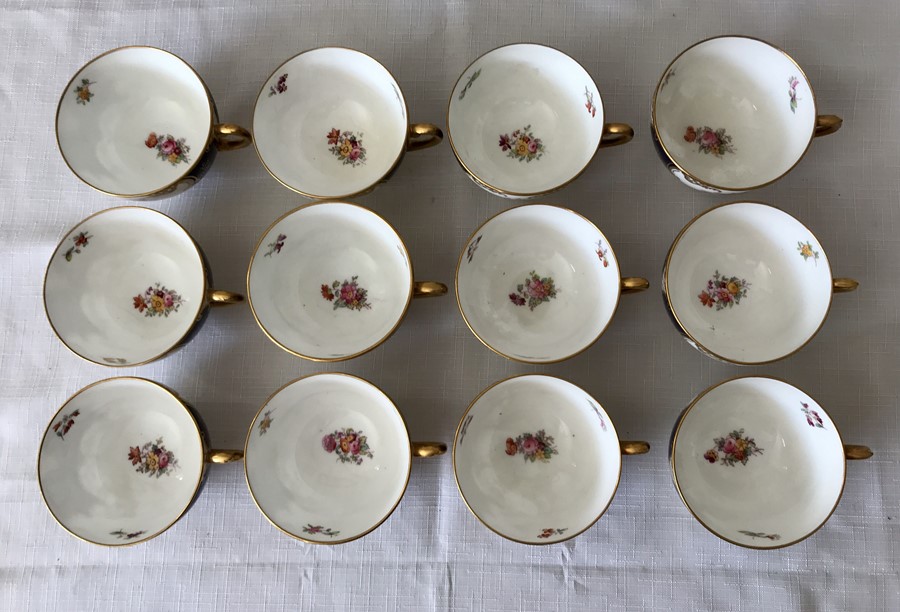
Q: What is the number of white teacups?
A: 12